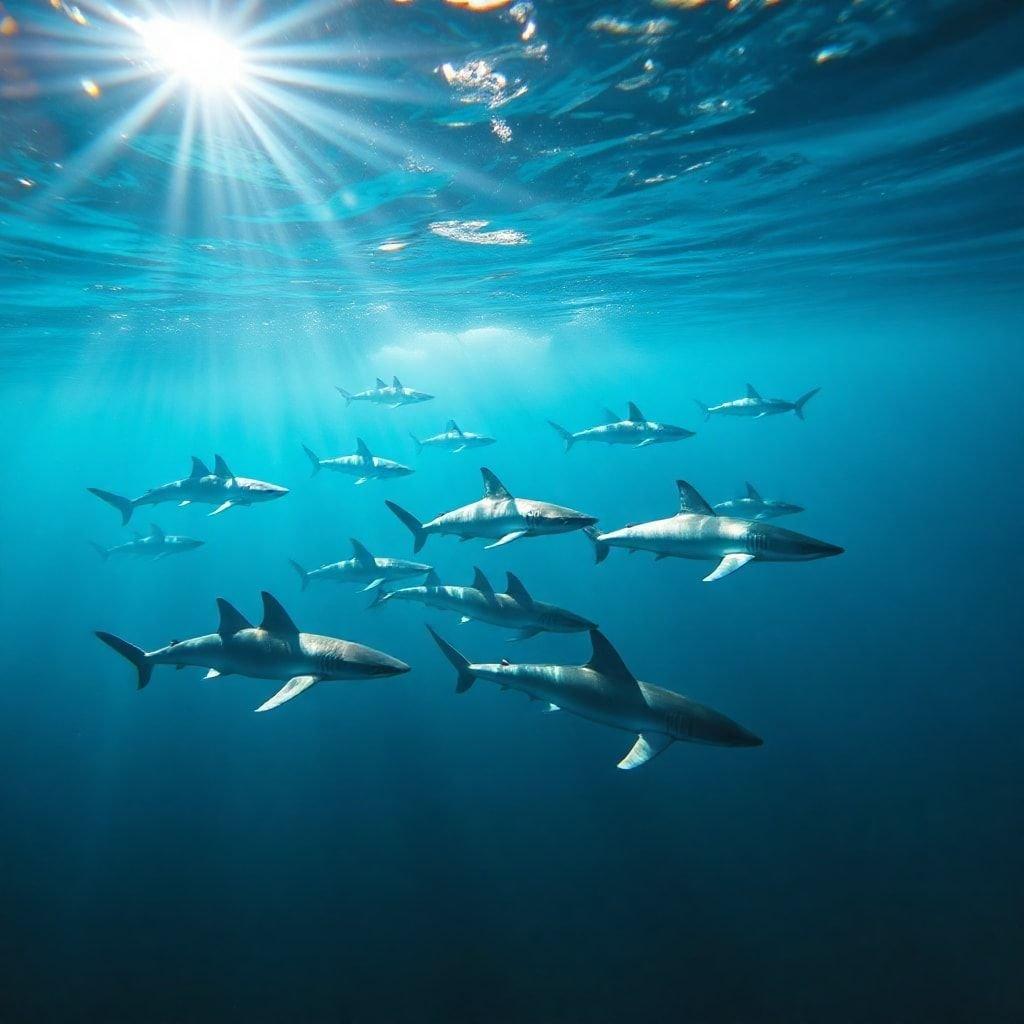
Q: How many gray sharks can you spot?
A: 14